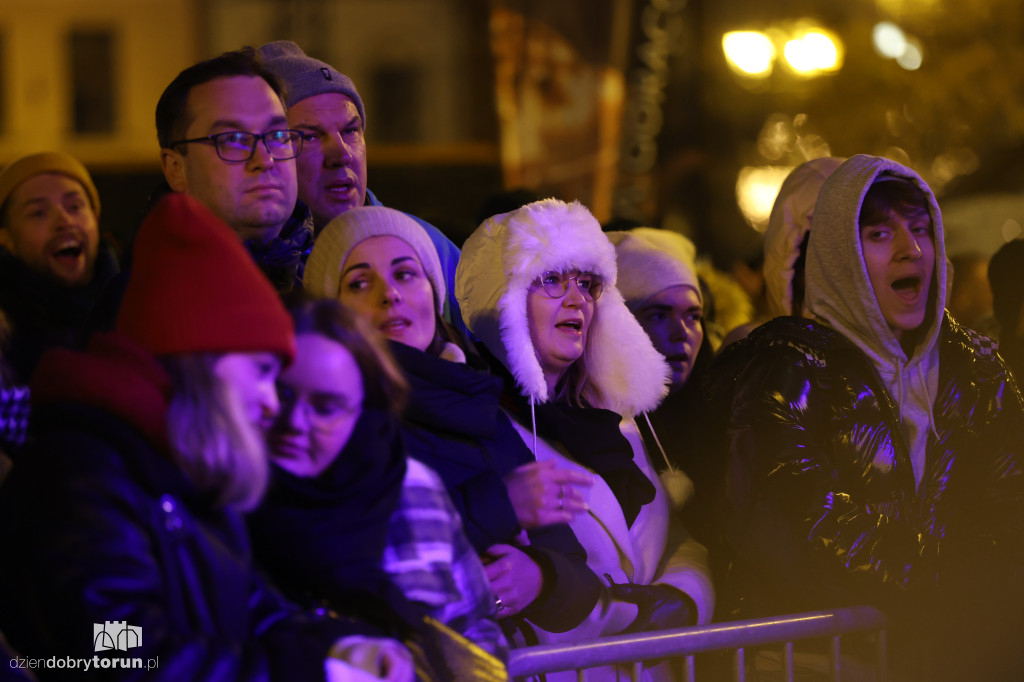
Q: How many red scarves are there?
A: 1